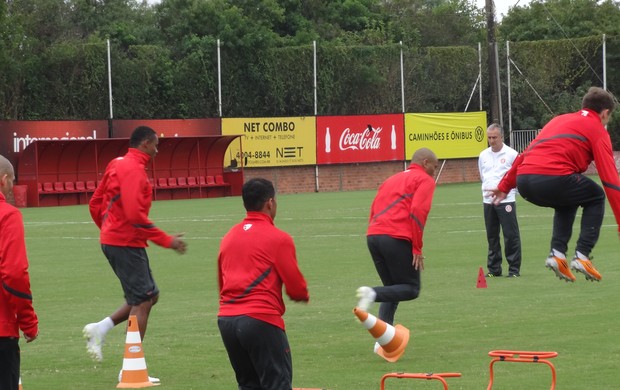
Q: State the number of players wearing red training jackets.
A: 5